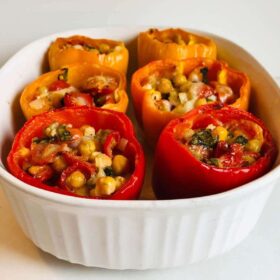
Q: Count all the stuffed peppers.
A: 6